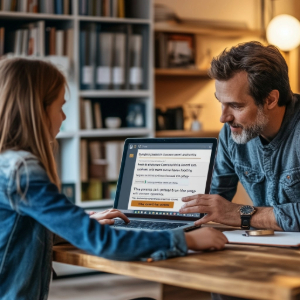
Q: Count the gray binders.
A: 4